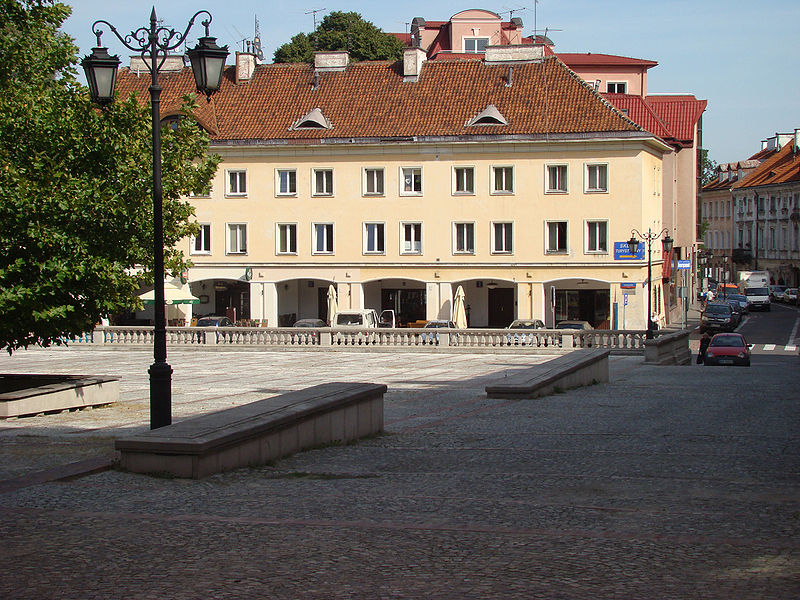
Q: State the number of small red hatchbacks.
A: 1